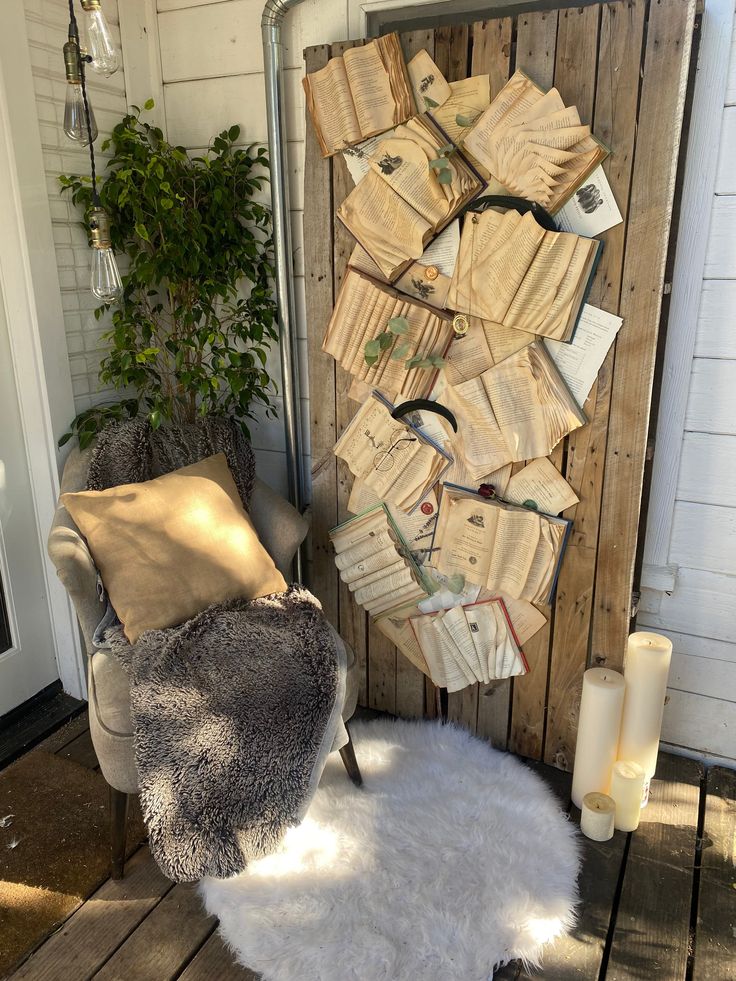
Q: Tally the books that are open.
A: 10